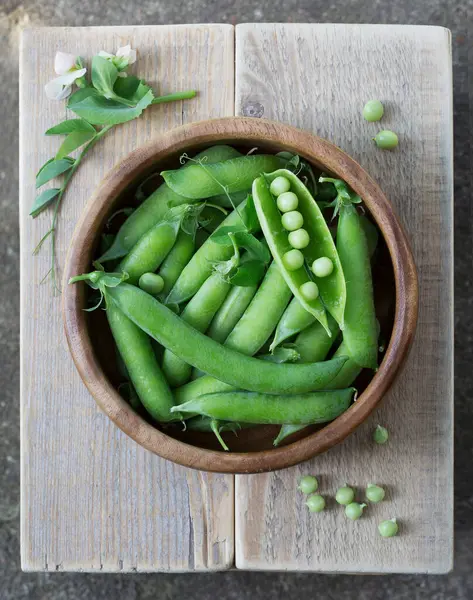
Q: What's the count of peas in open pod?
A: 7